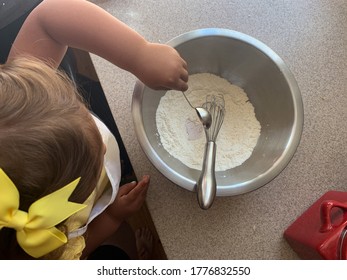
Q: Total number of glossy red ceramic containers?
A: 1